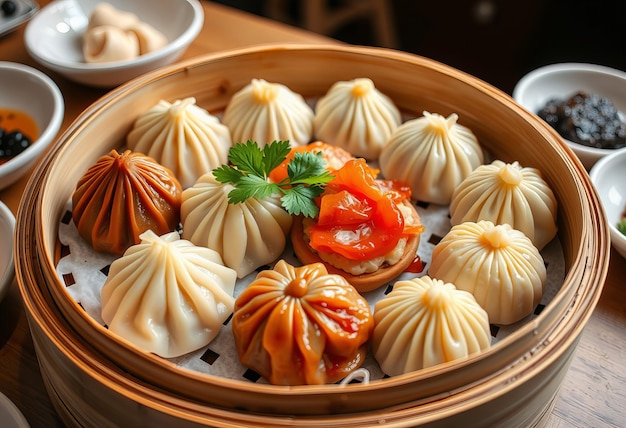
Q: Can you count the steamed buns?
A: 11